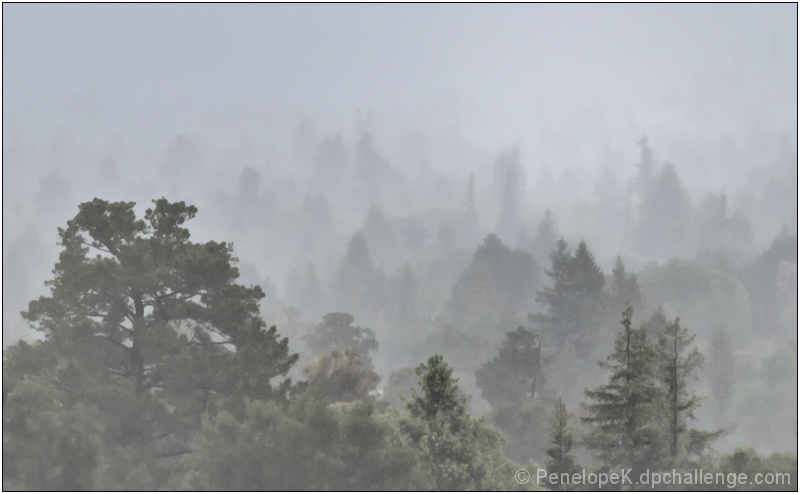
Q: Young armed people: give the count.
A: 0